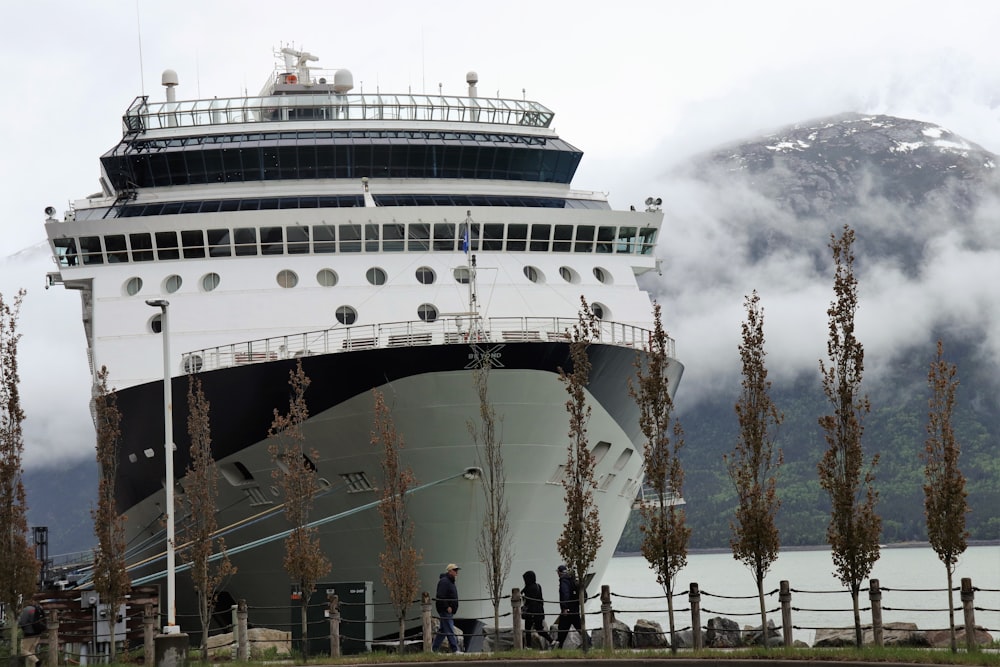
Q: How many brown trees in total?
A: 11